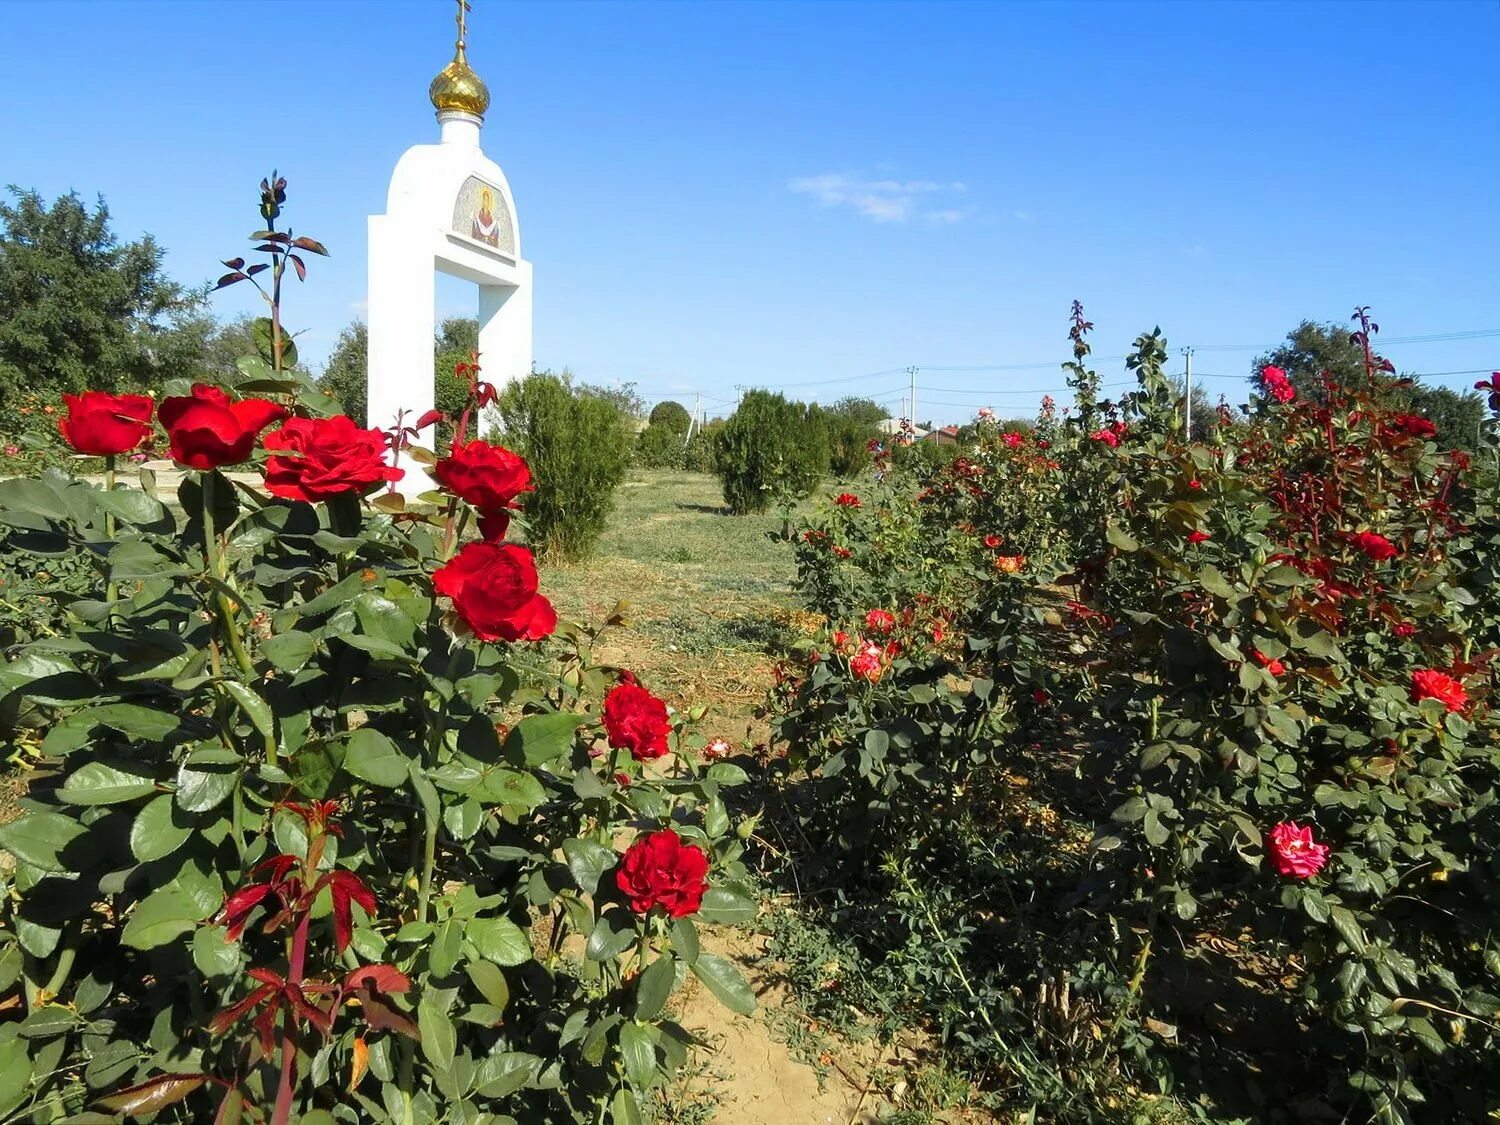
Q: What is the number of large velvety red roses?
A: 7